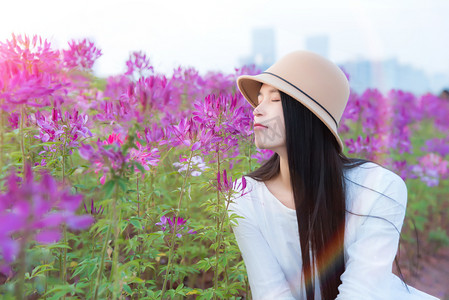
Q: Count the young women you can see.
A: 1